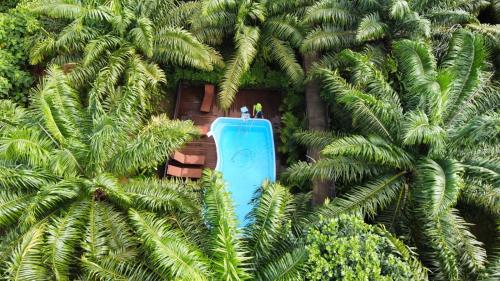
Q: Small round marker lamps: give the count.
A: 0